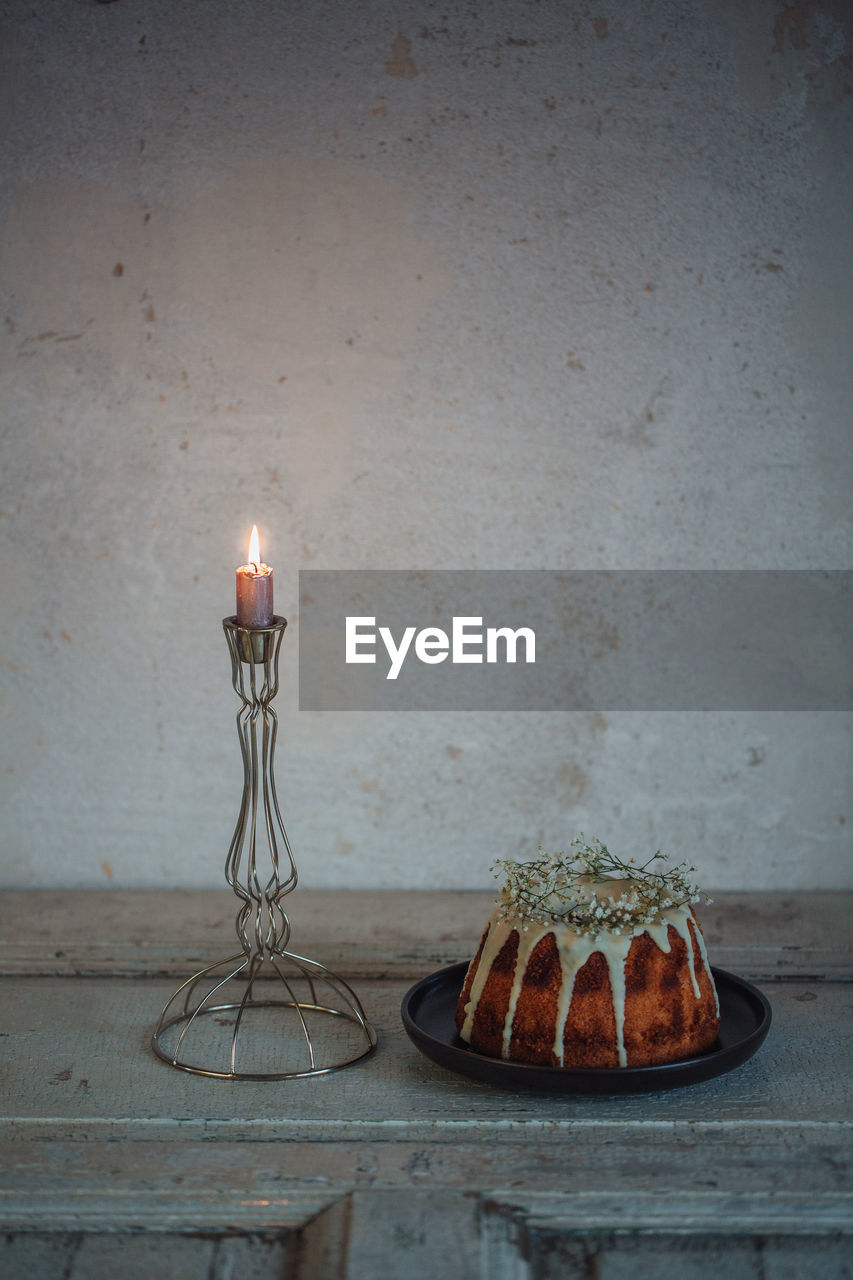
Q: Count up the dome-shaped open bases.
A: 1